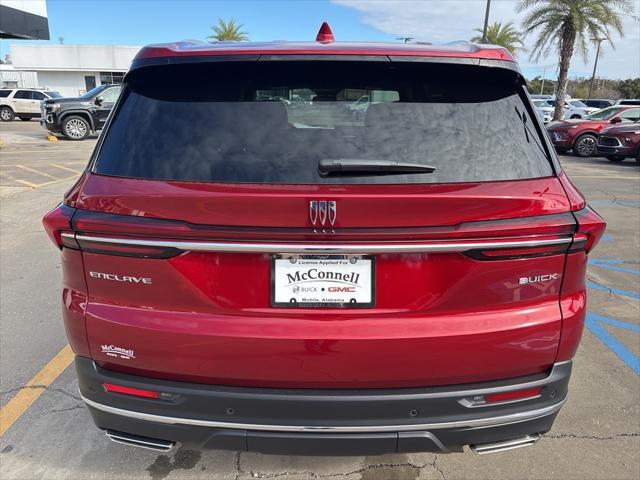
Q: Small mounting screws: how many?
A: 2